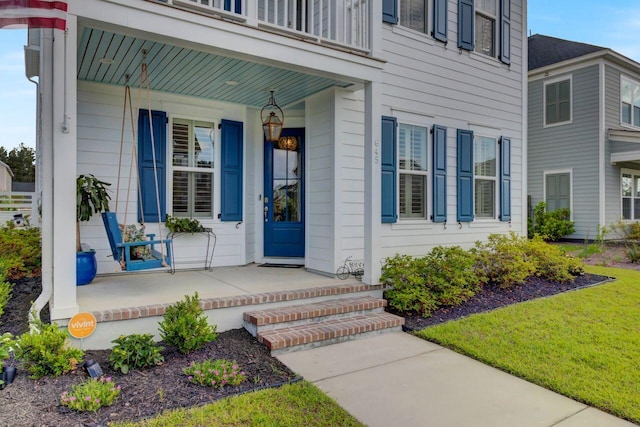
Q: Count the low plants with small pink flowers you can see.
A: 2